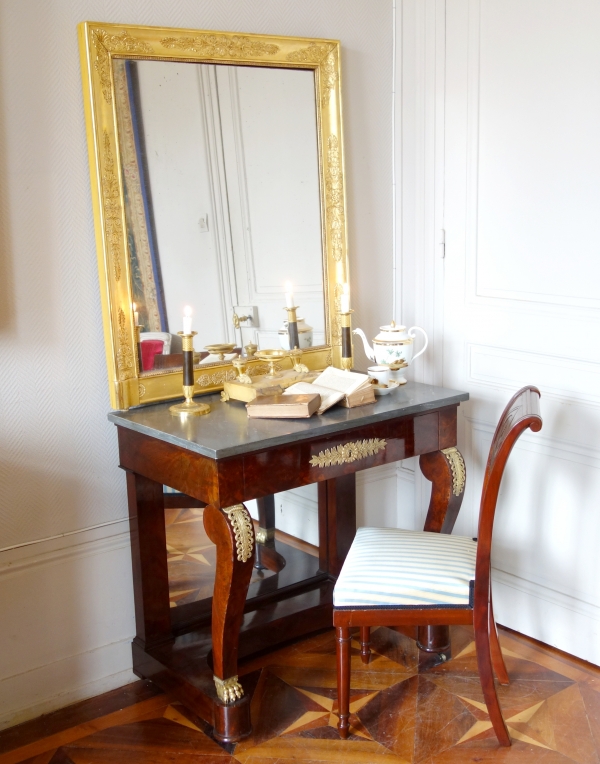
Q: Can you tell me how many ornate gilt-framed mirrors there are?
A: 1